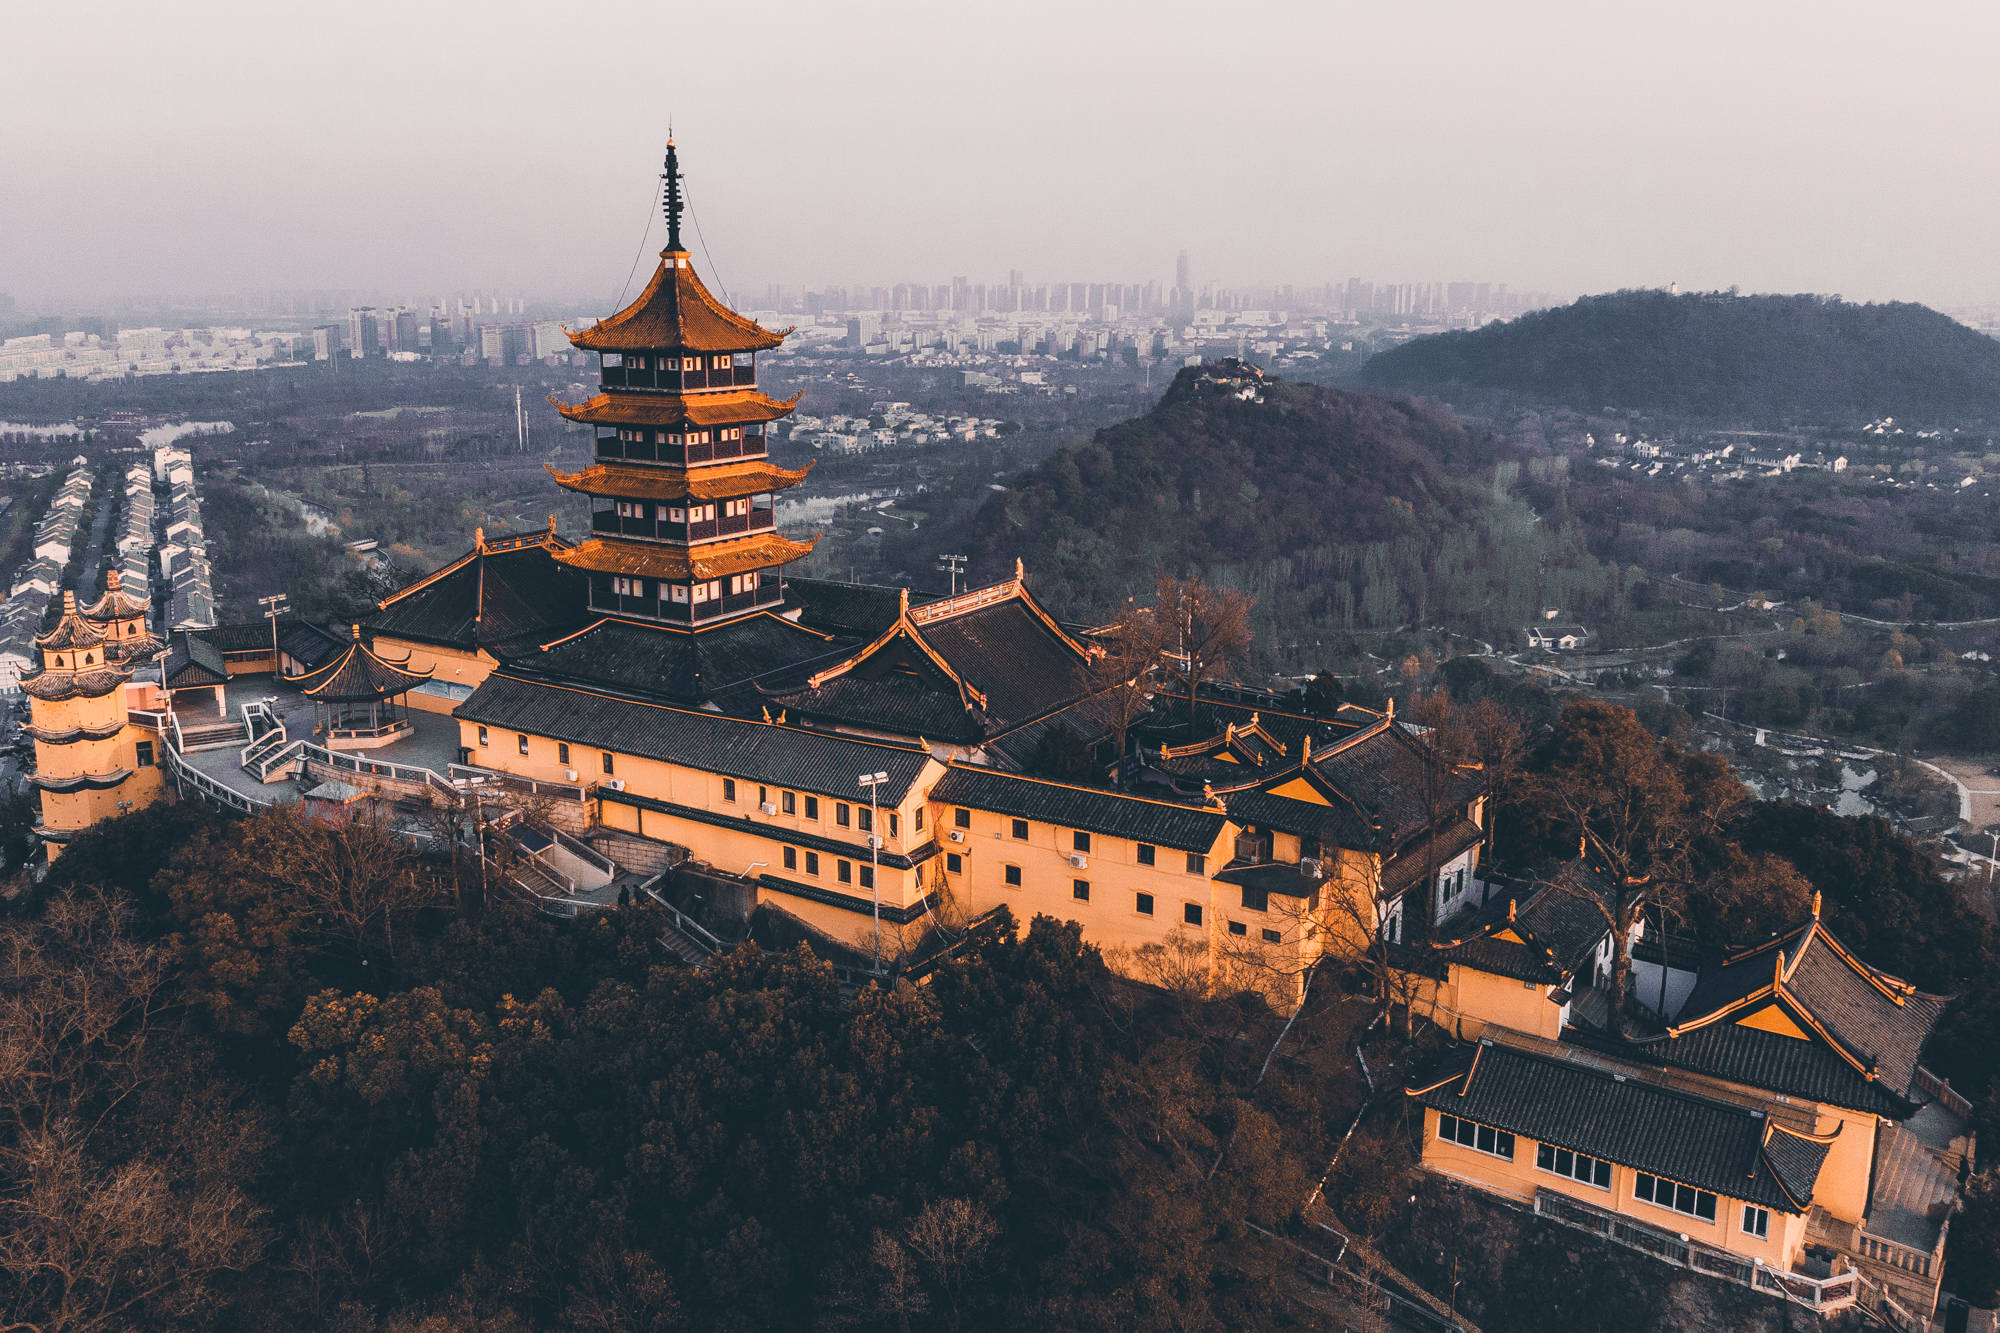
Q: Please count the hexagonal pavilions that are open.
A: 1